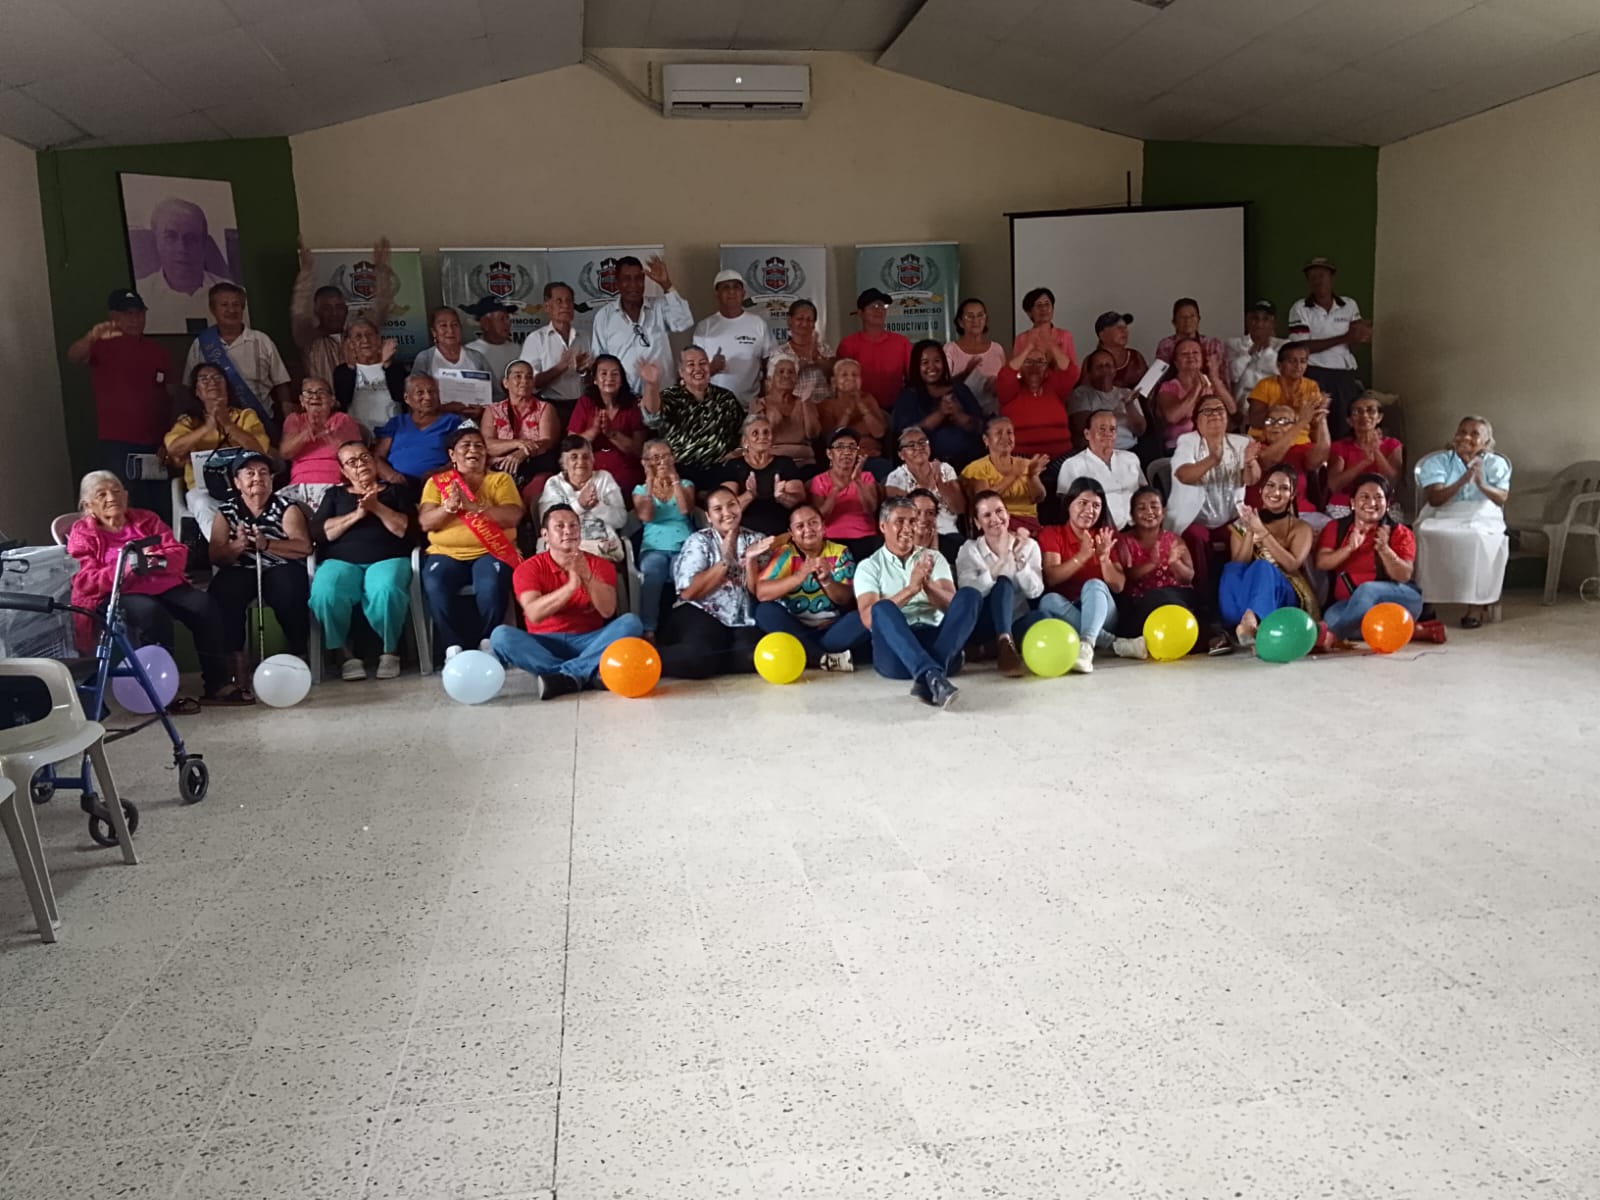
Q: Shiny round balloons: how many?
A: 9